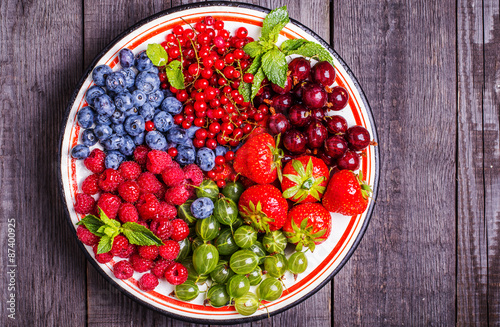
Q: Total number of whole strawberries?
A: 5